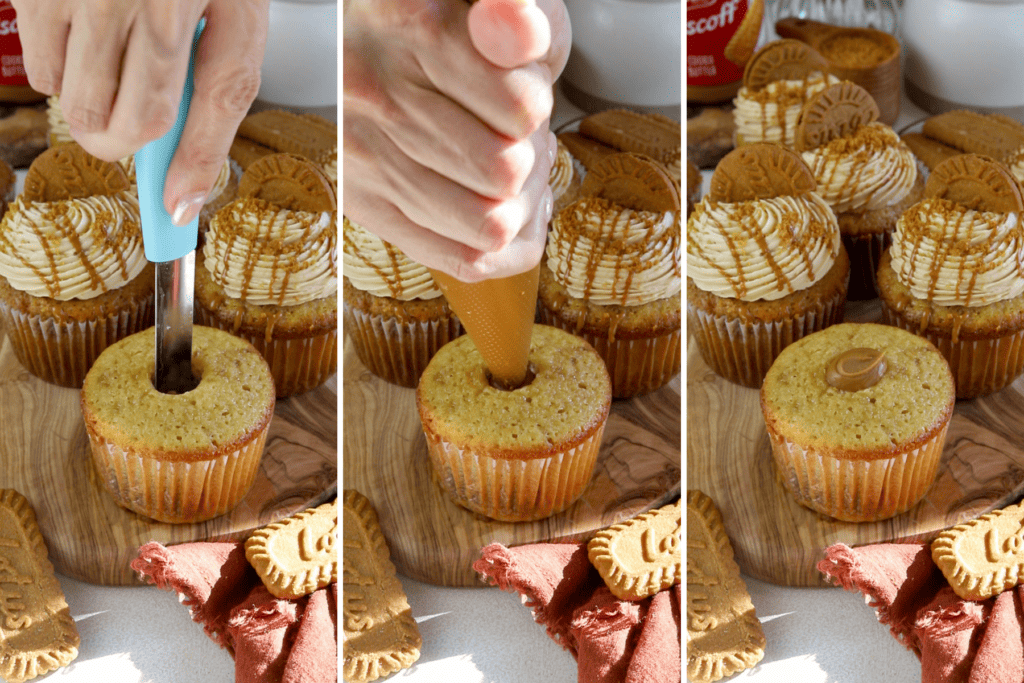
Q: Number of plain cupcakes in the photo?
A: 3